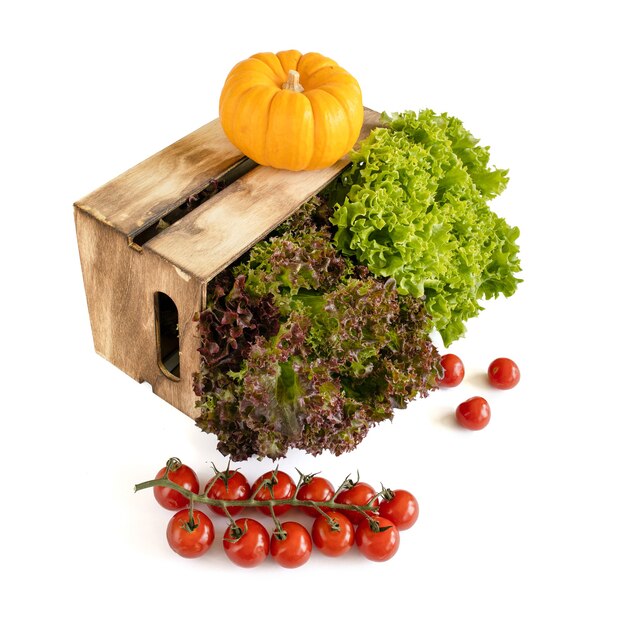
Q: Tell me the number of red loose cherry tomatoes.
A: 3